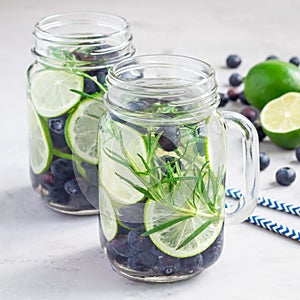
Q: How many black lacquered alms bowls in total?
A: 0